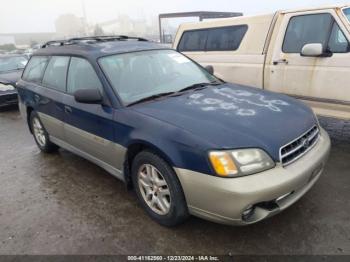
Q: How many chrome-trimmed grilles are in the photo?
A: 1